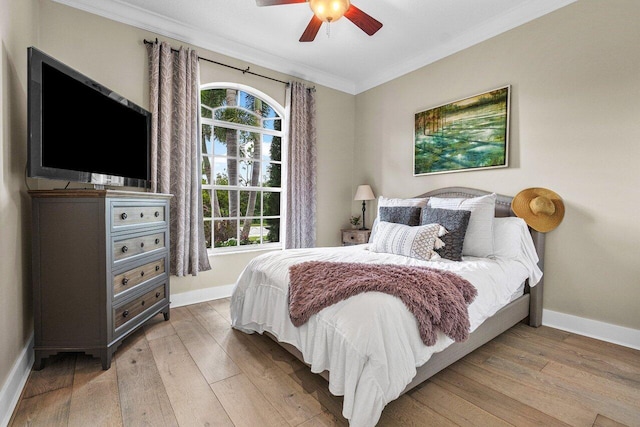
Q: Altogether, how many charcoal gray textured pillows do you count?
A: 2